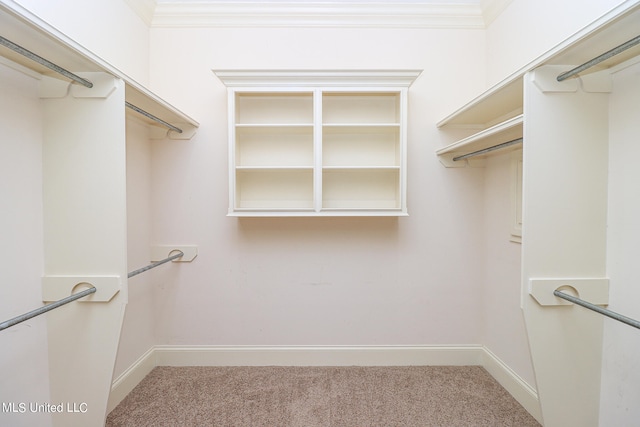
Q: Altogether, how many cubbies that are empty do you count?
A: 6